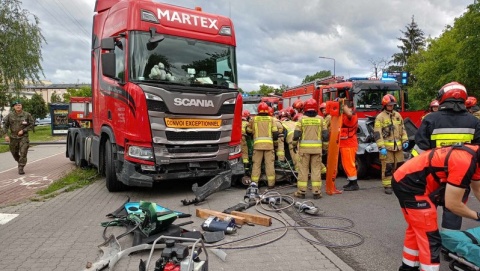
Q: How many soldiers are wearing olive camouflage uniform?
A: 1